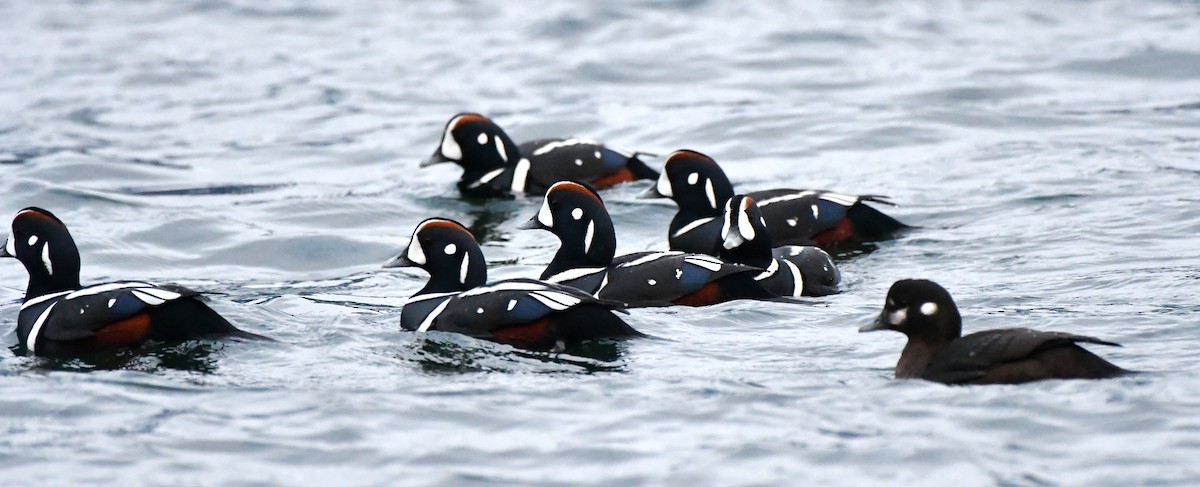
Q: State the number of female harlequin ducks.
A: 1